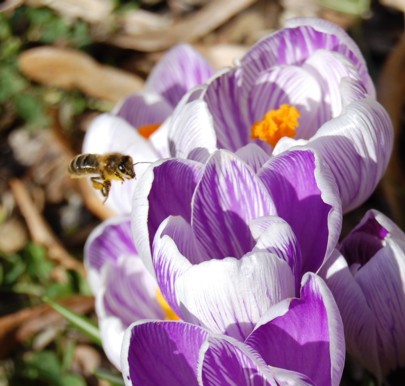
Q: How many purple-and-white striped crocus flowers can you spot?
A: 6